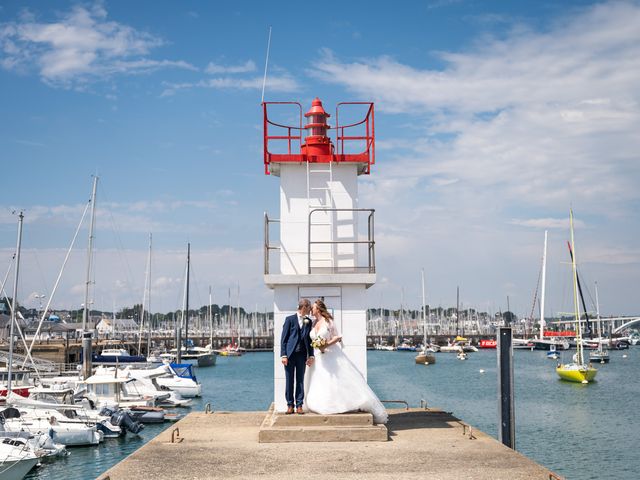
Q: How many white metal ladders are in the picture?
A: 1